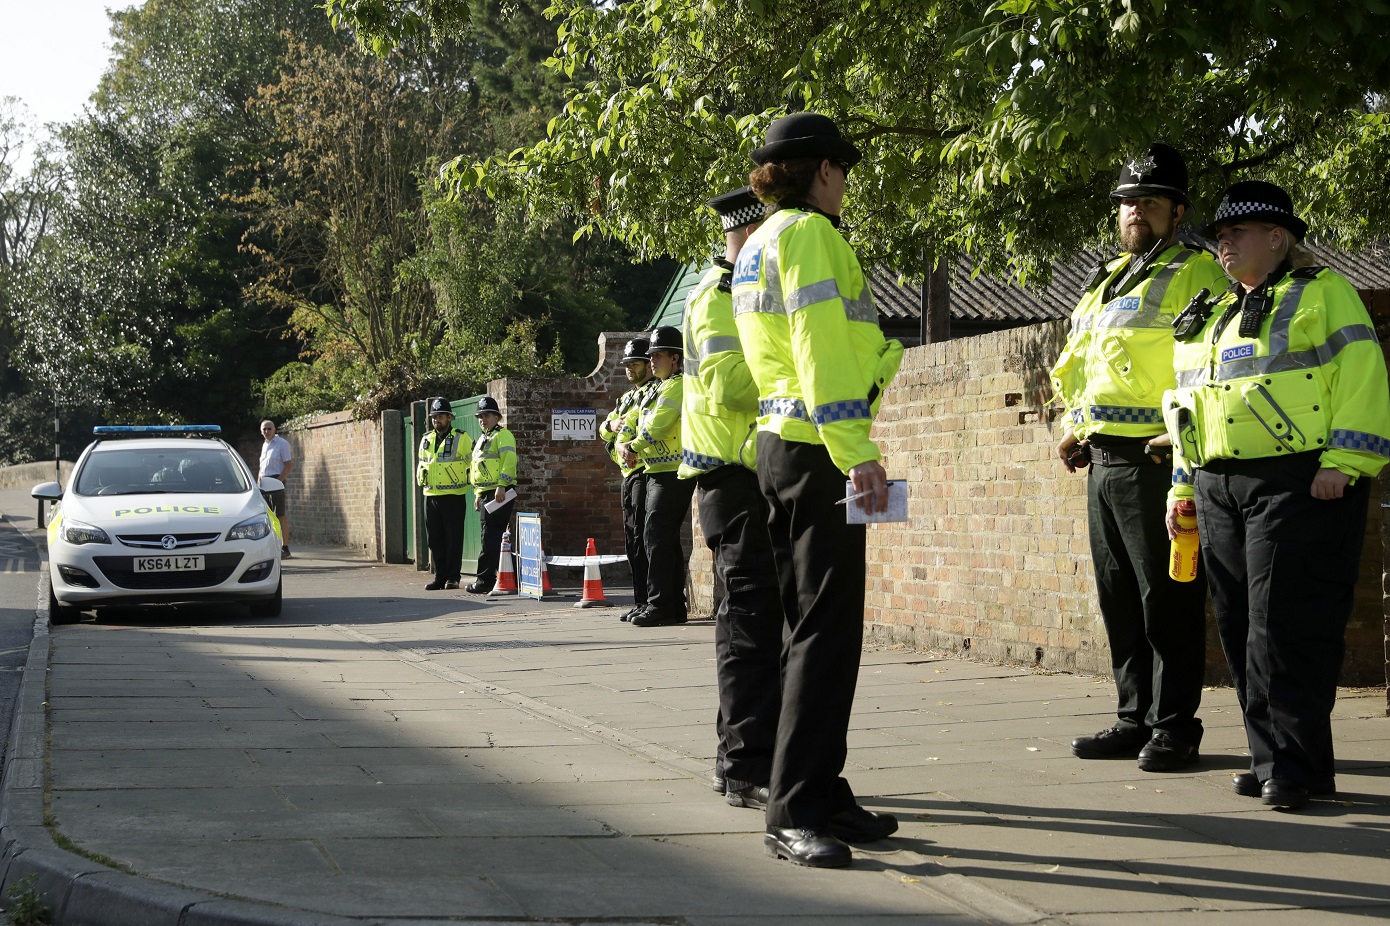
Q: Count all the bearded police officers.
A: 3